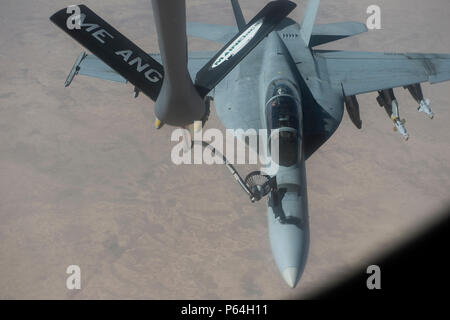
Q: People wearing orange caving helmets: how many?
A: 0